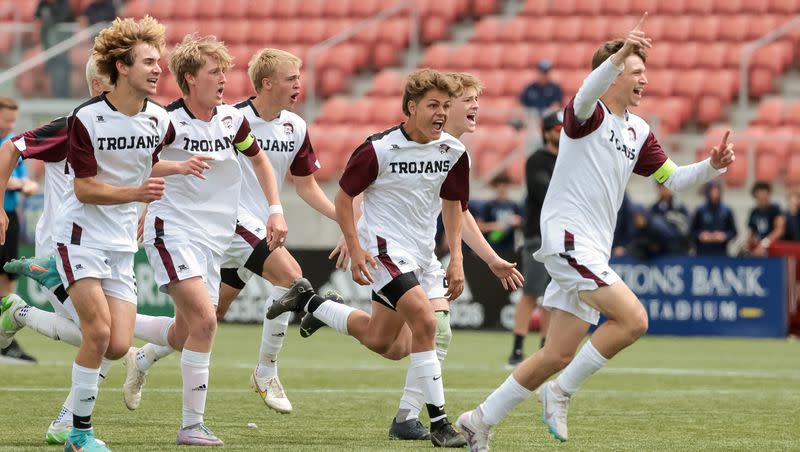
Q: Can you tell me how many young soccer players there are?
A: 7